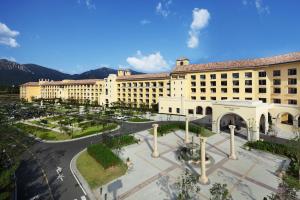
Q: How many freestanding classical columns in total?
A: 4